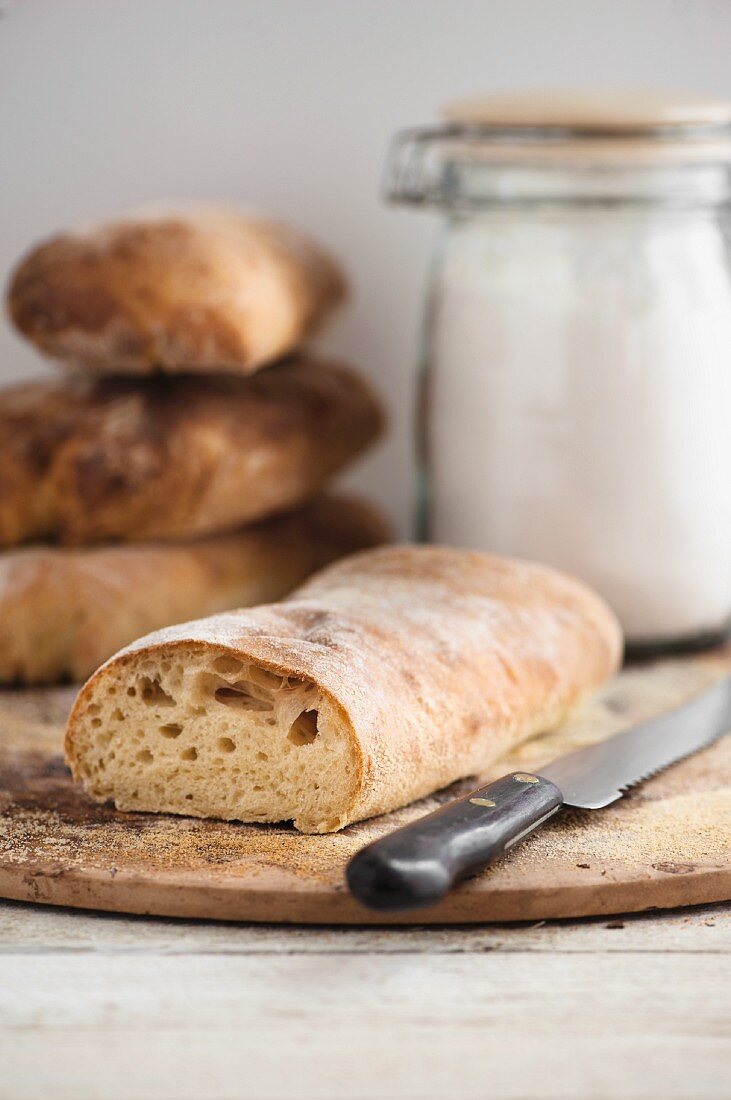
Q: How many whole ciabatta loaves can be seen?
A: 3